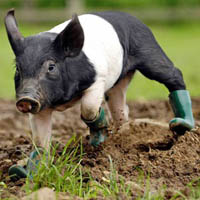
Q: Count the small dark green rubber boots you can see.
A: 3